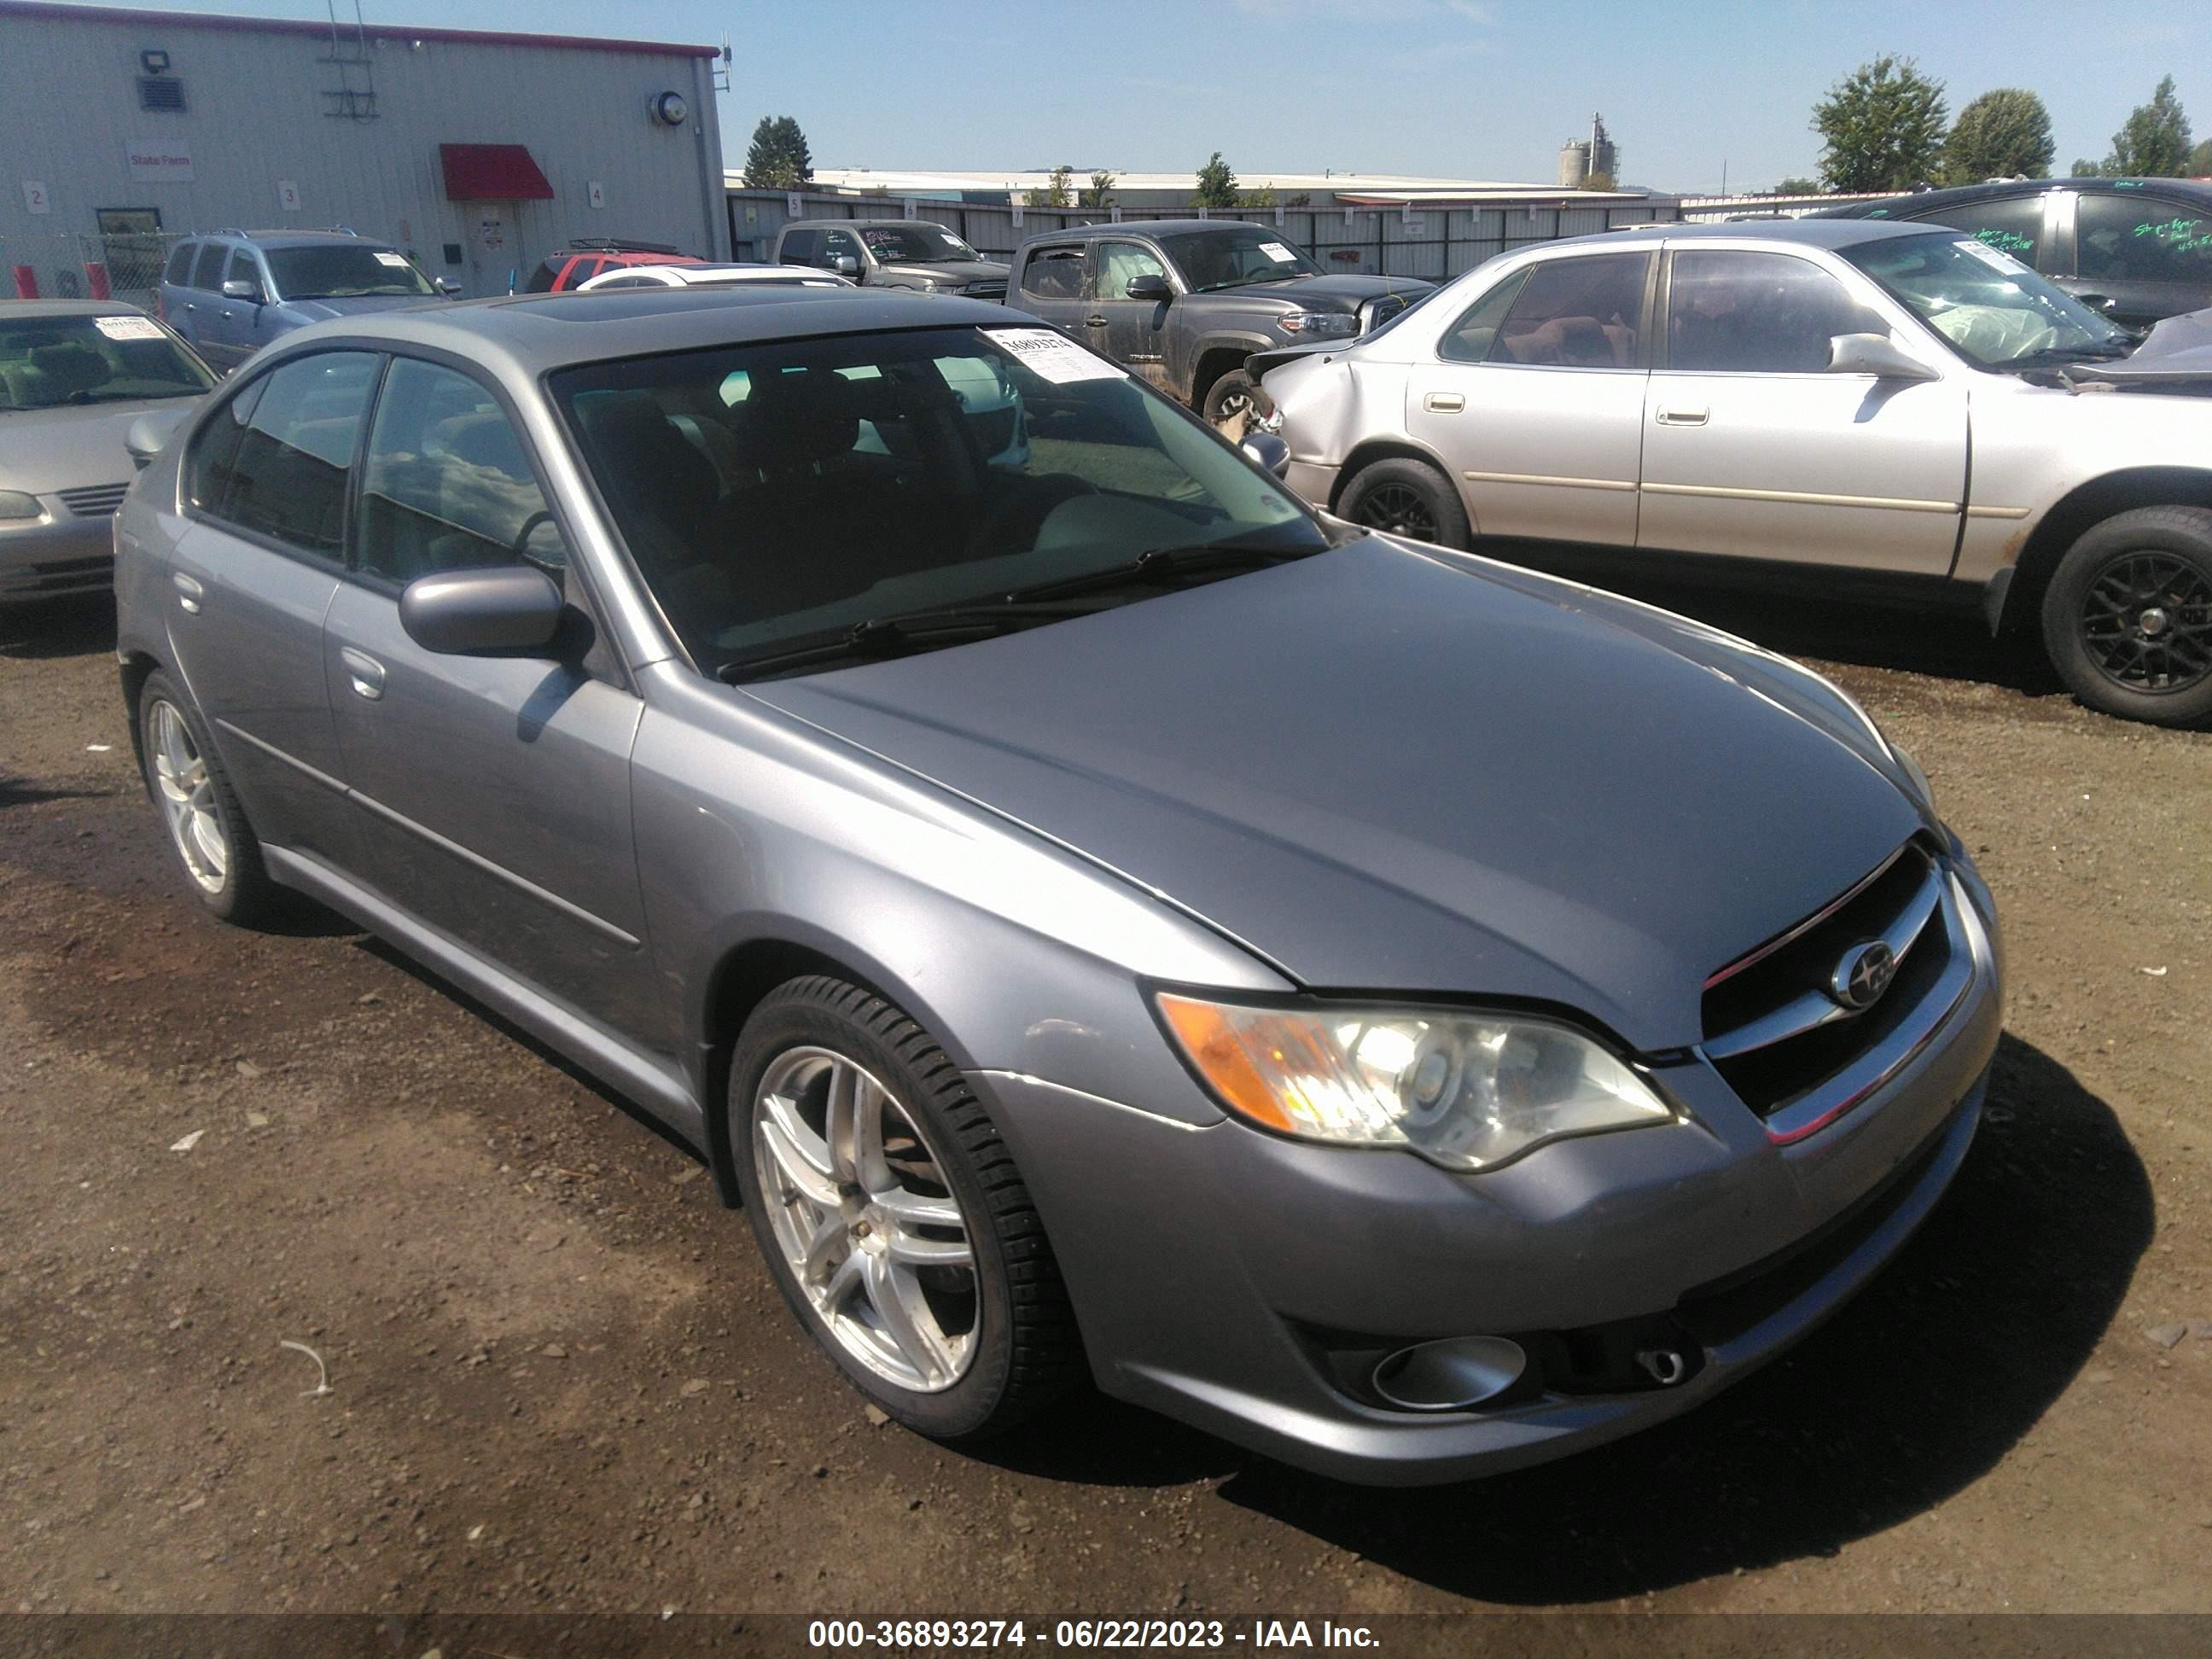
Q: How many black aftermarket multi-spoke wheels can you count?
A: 2